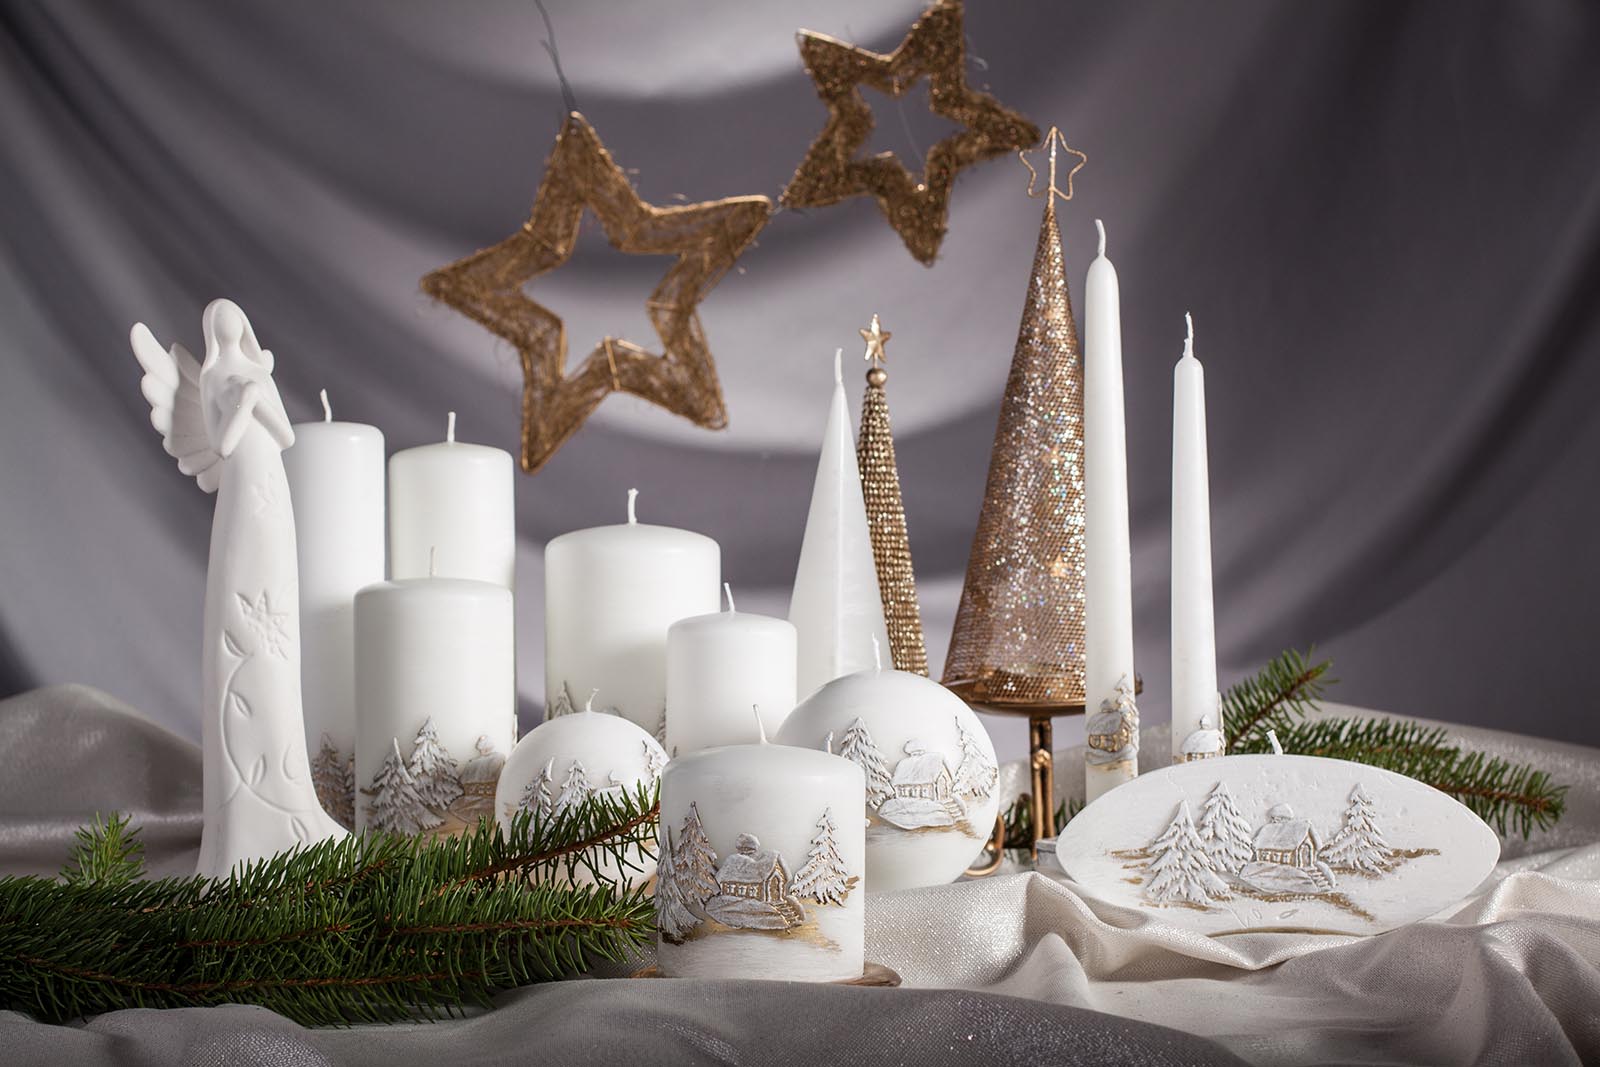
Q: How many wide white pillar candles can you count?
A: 6